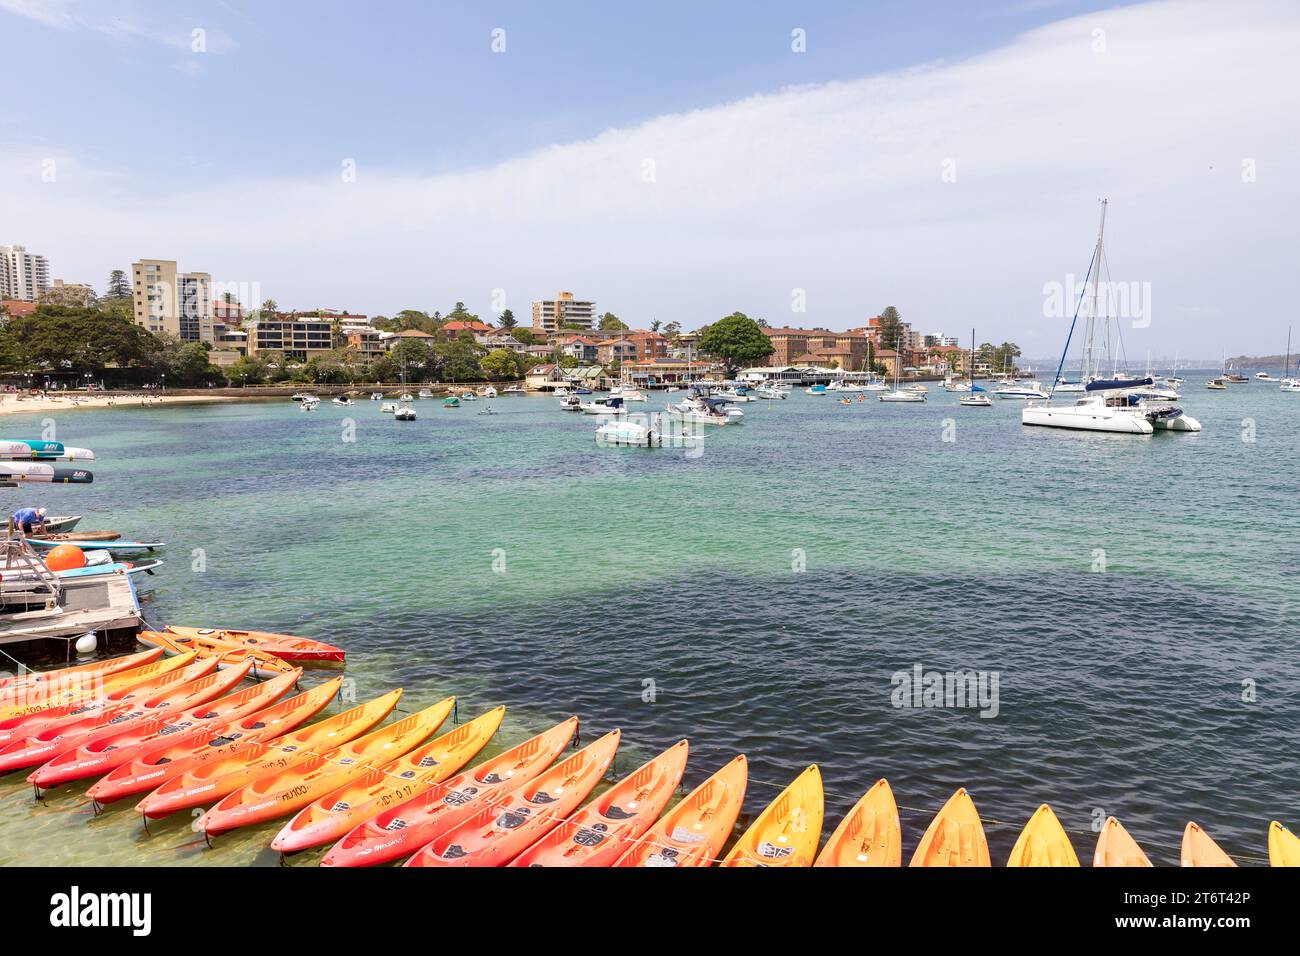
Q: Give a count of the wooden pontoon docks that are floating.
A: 1